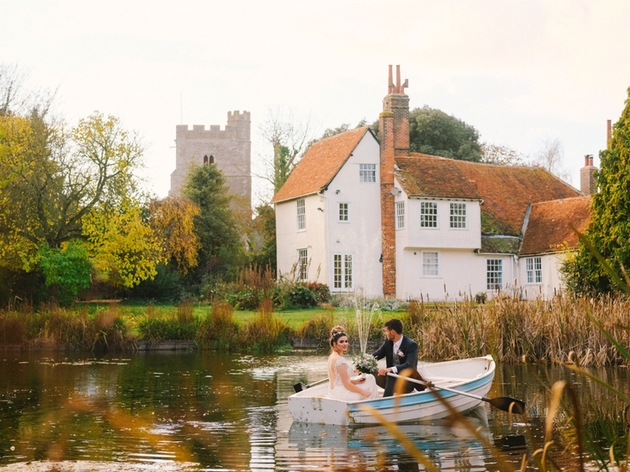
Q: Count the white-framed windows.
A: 11